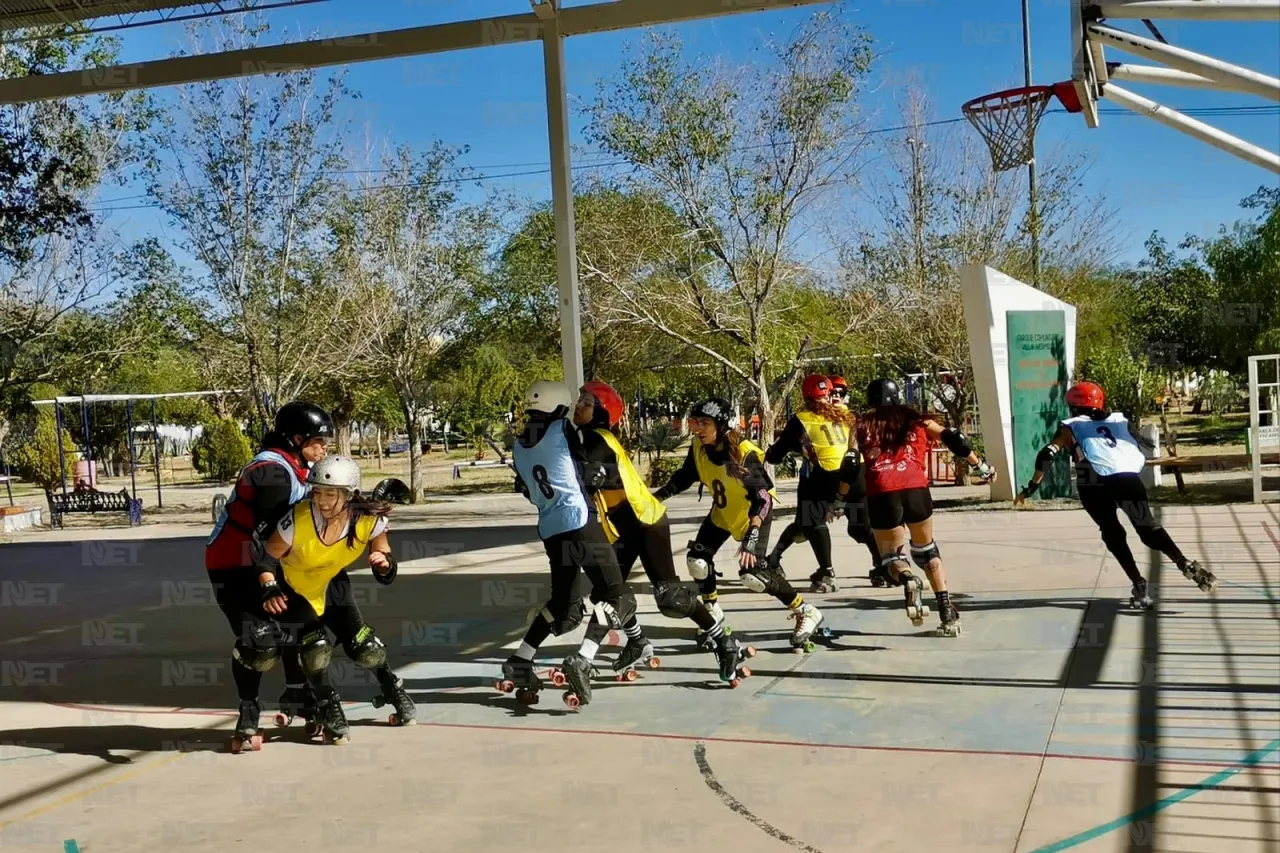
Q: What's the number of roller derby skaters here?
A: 9